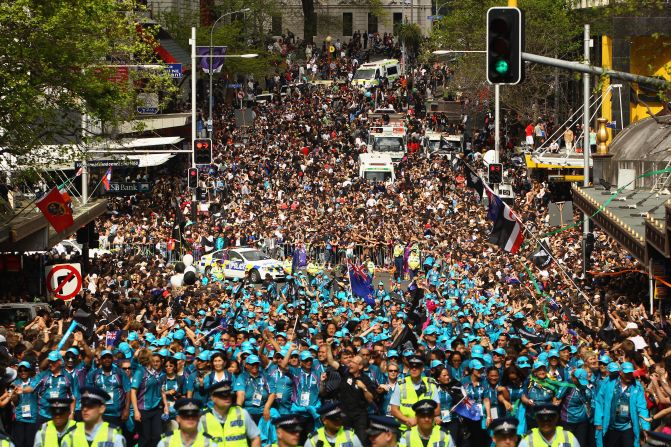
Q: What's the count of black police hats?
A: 12